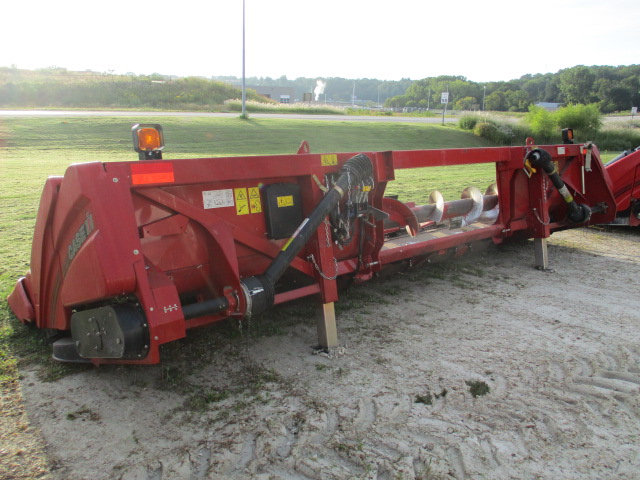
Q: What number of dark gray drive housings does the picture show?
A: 1